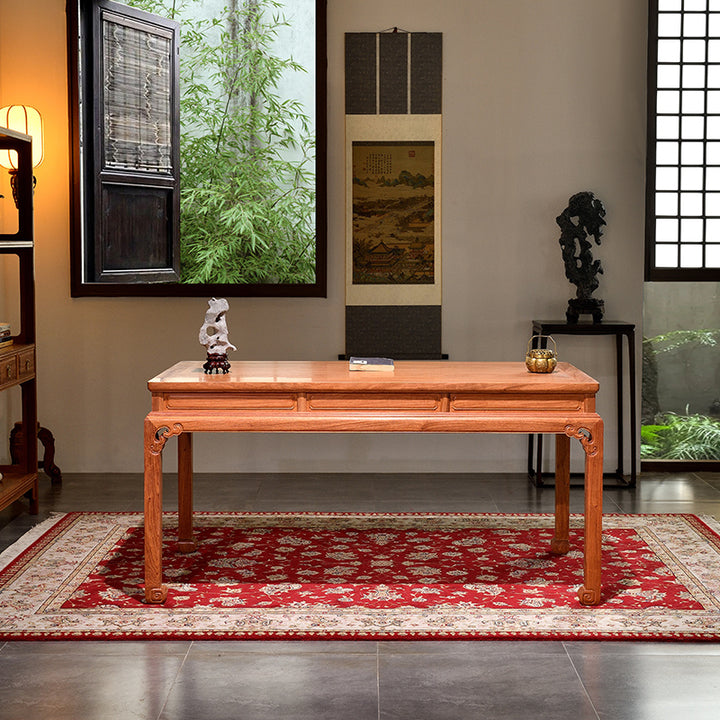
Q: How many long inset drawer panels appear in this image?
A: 3